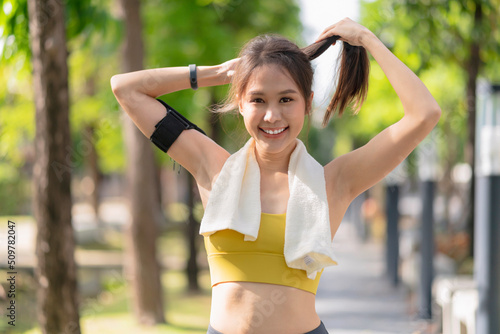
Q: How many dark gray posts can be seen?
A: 3